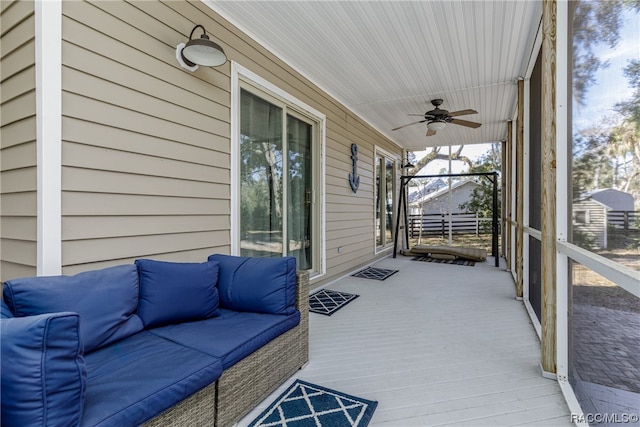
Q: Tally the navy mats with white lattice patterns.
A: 3